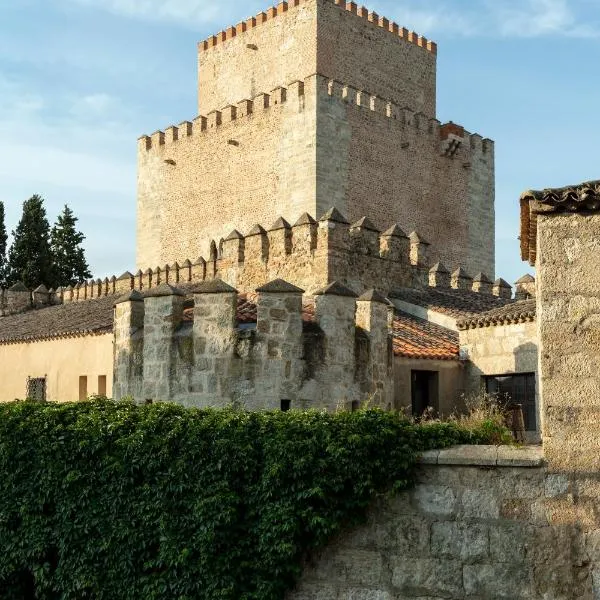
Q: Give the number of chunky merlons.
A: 6